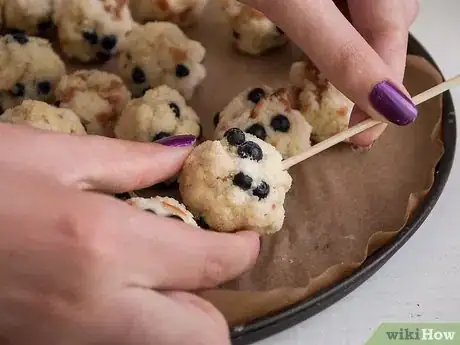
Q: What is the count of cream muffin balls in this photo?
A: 13